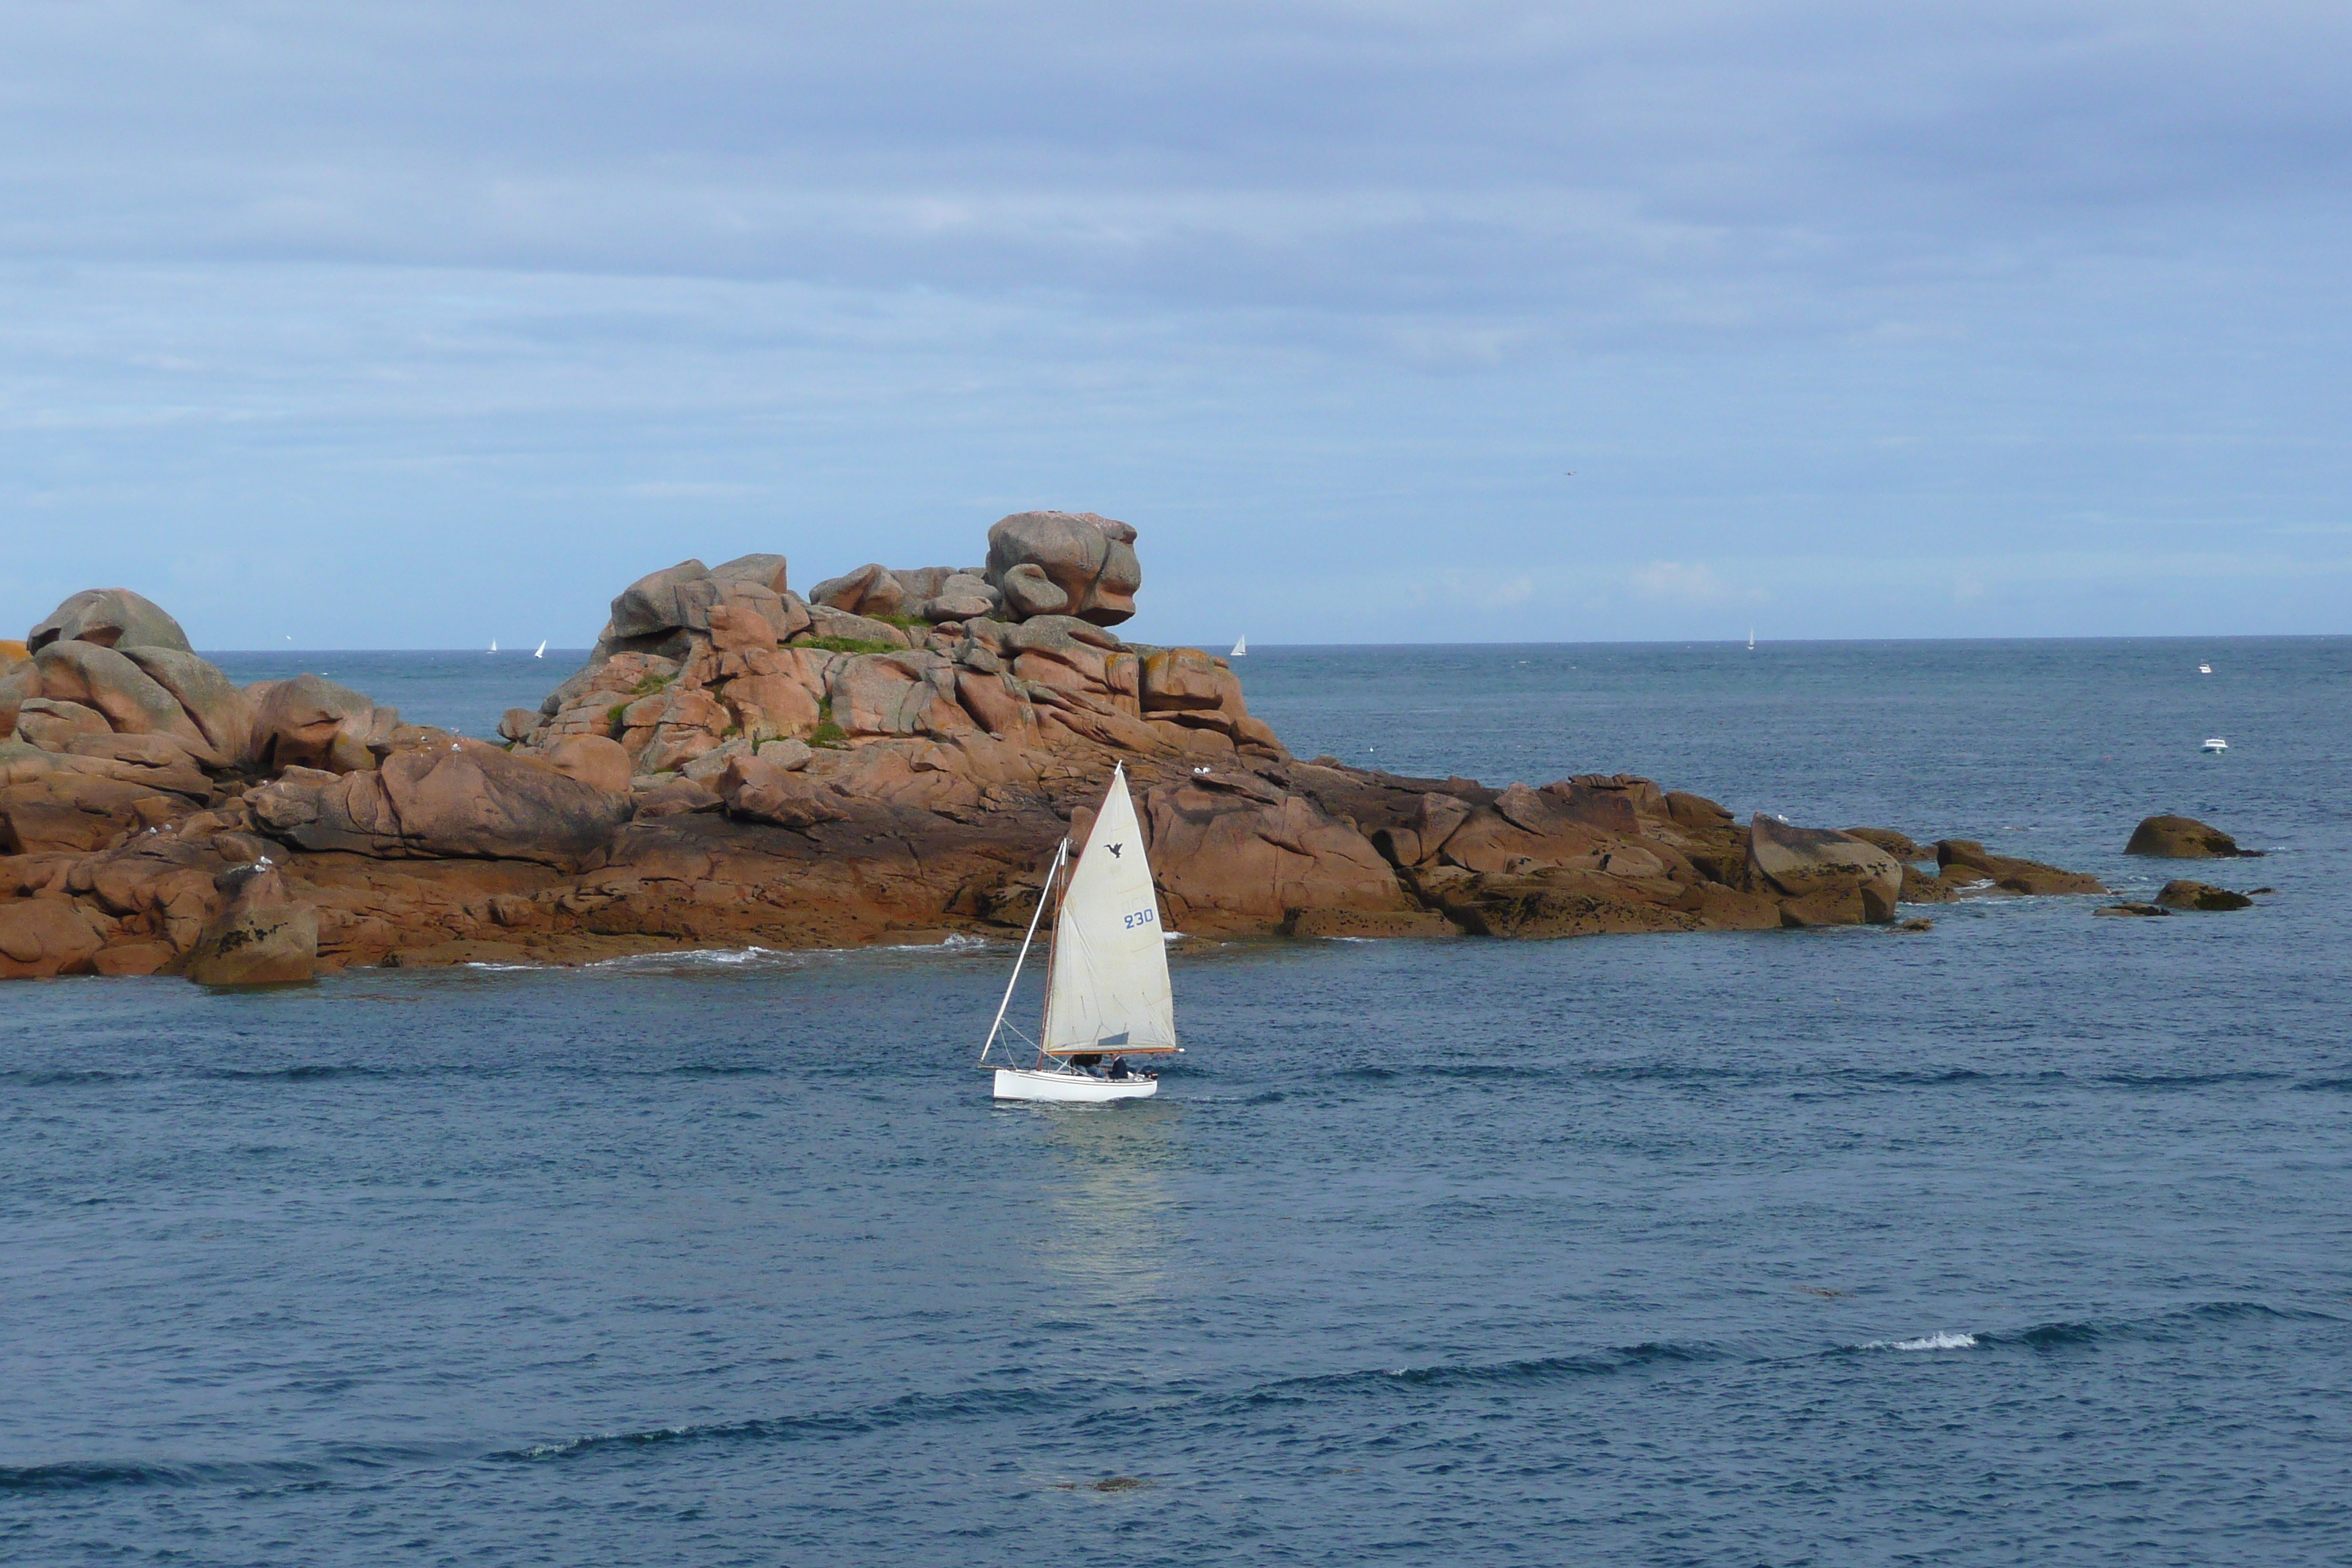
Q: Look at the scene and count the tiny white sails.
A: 4